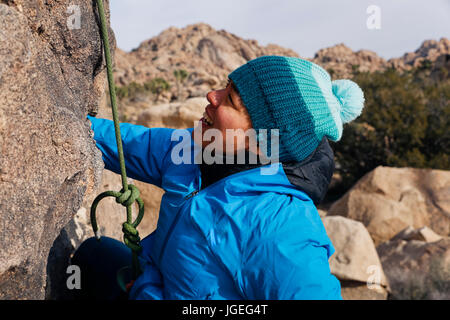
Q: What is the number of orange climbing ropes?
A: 0